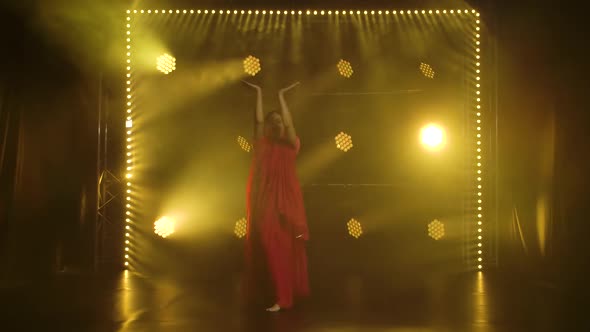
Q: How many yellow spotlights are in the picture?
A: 11